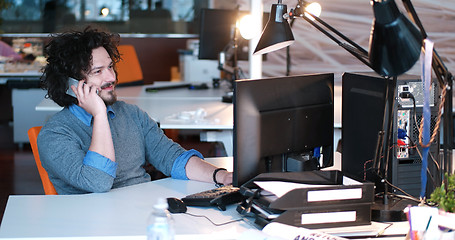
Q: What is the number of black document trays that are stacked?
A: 2